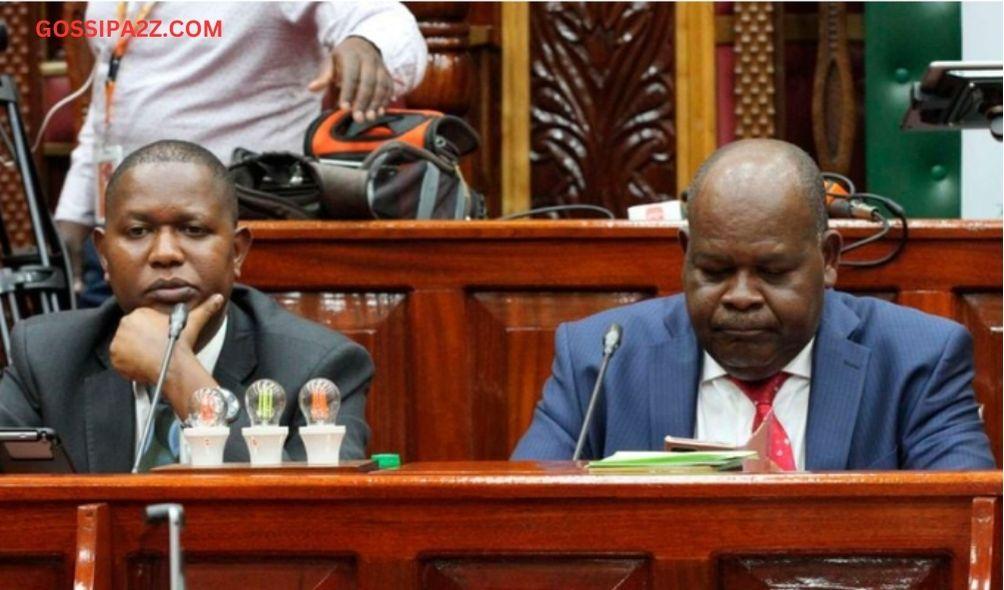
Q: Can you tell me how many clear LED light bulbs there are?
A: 3